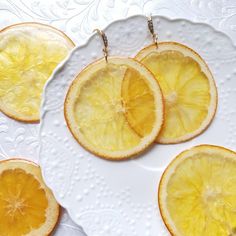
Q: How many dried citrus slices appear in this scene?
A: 5